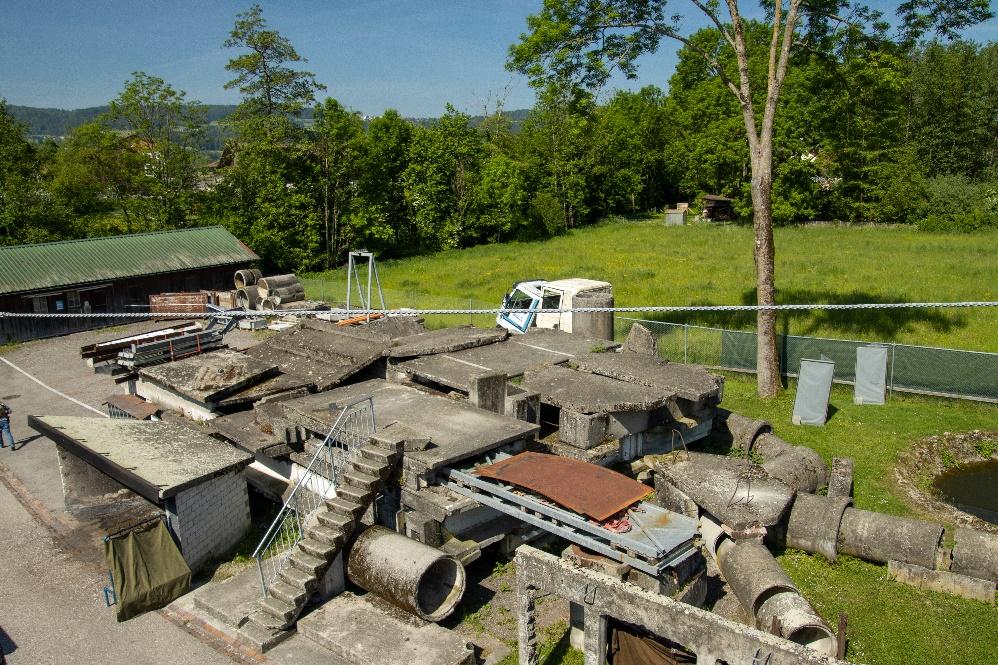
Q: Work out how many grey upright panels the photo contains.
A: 2